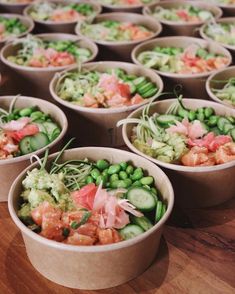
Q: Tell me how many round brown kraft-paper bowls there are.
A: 15